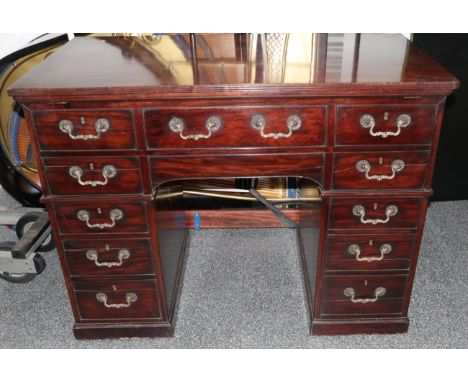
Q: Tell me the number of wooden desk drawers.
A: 11